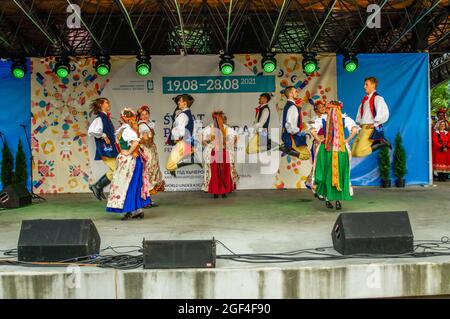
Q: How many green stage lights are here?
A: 8